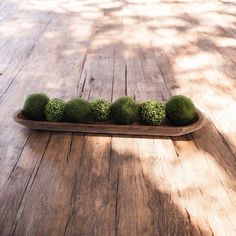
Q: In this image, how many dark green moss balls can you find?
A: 4